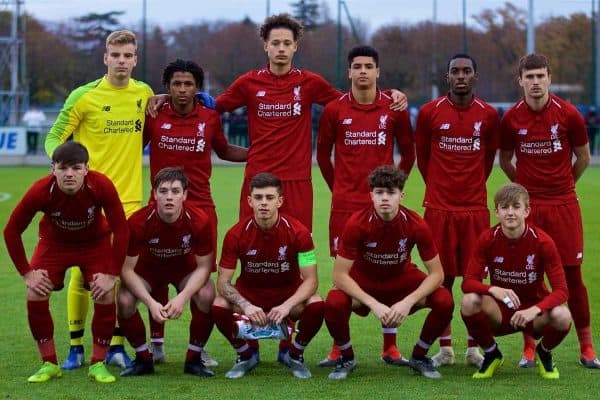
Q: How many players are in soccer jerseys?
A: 11